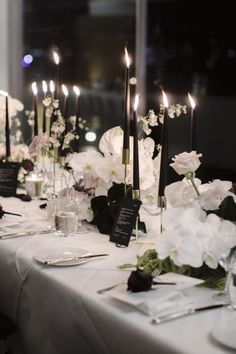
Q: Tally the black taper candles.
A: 11